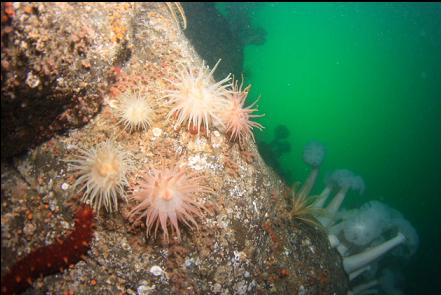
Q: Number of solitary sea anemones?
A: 5